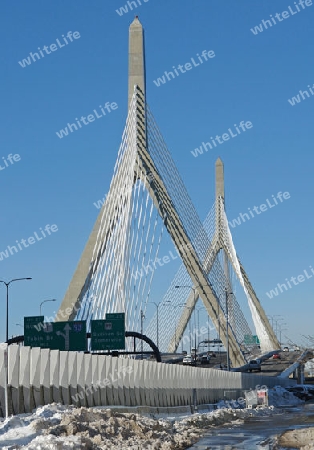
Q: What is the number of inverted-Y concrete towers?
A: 2